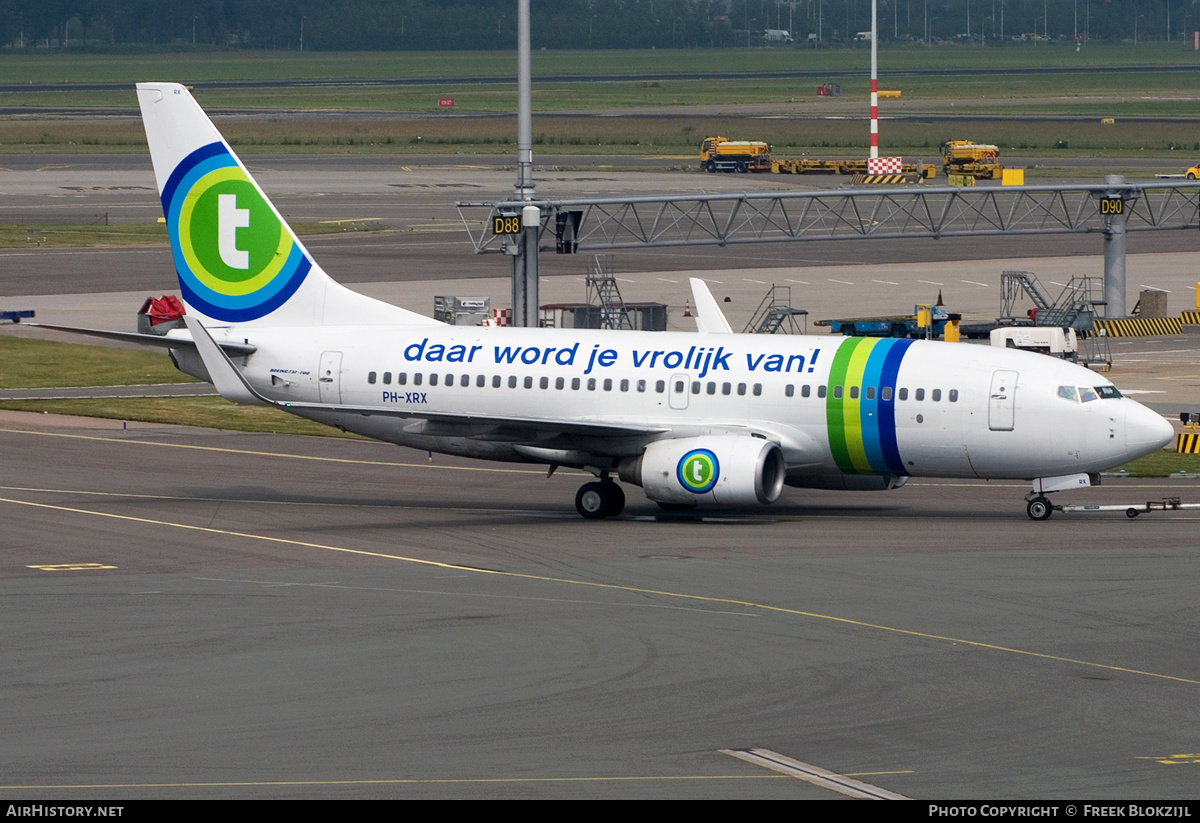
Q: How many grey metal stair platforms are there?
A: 4